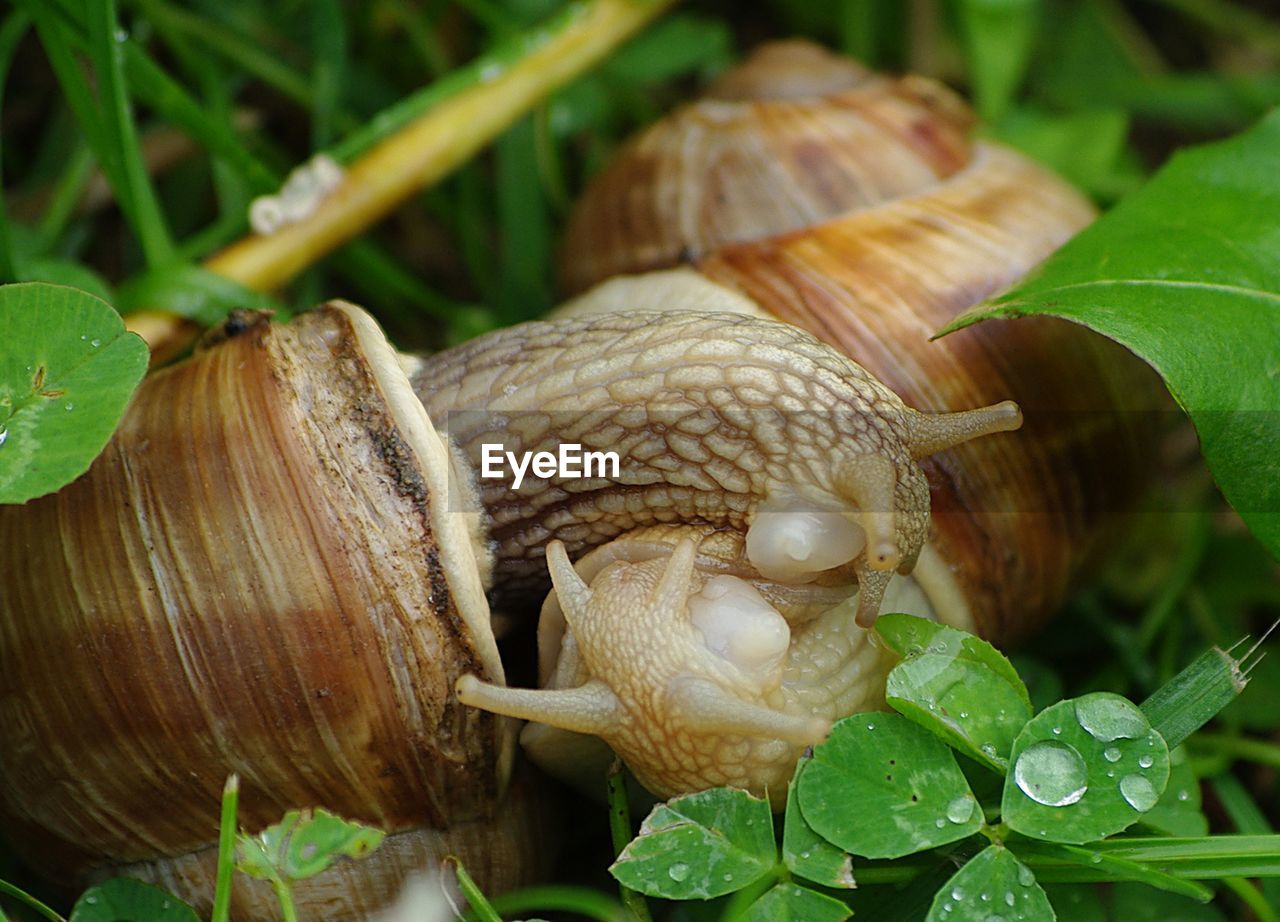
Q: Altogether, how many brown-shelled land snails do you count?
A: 2